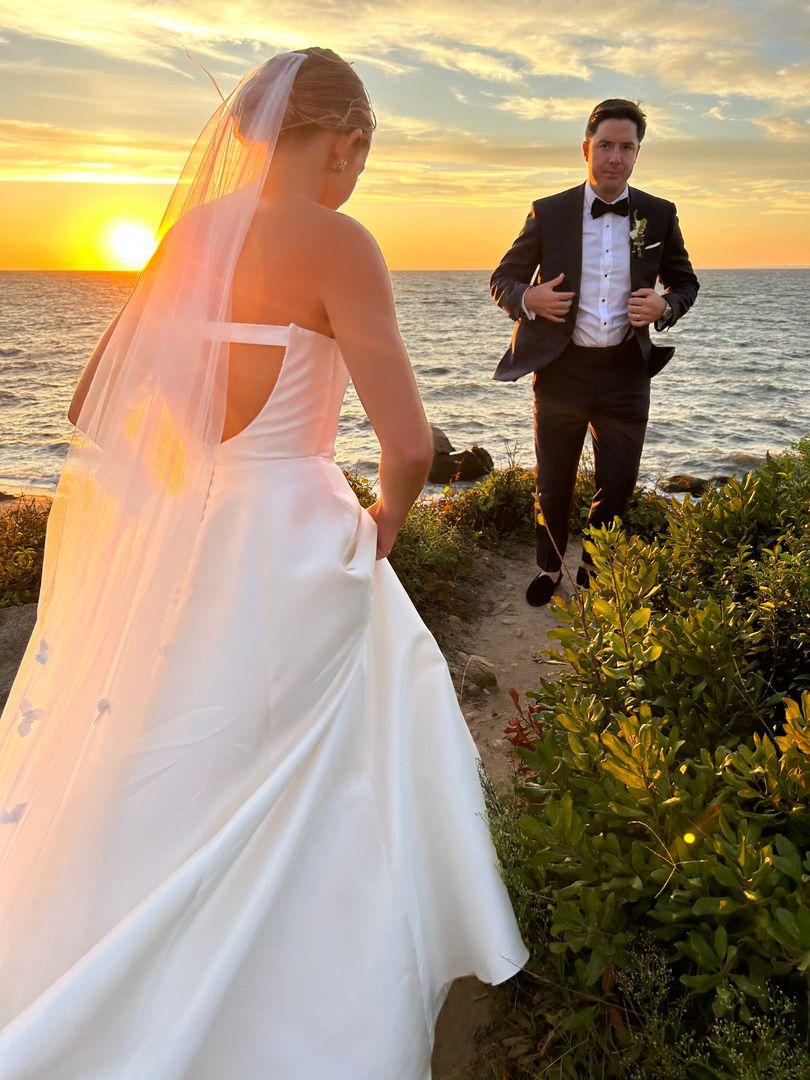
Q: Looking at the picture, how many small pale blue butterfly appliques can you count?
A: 4